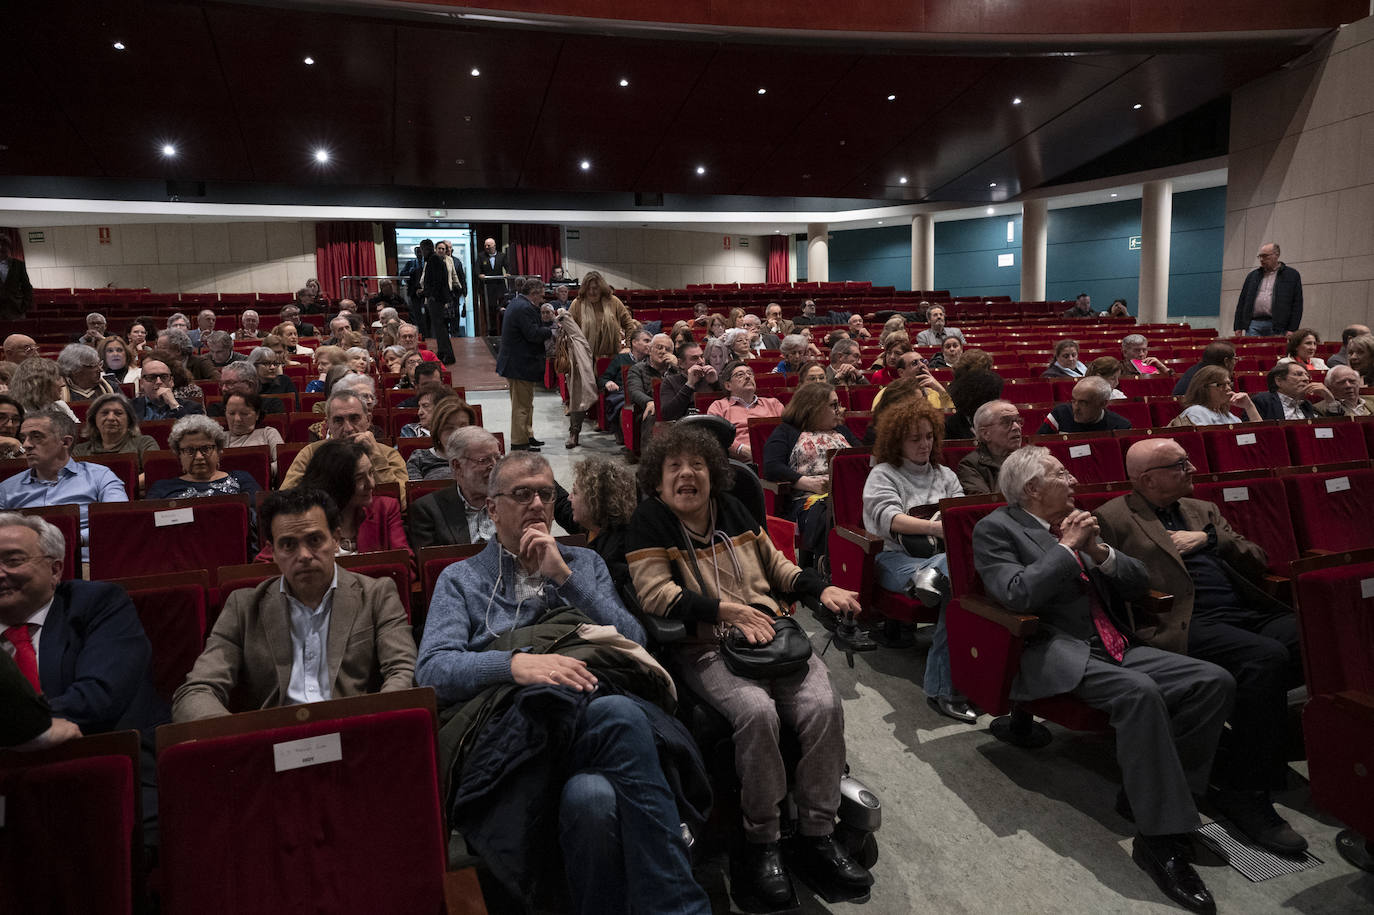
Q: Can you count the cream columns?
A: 4